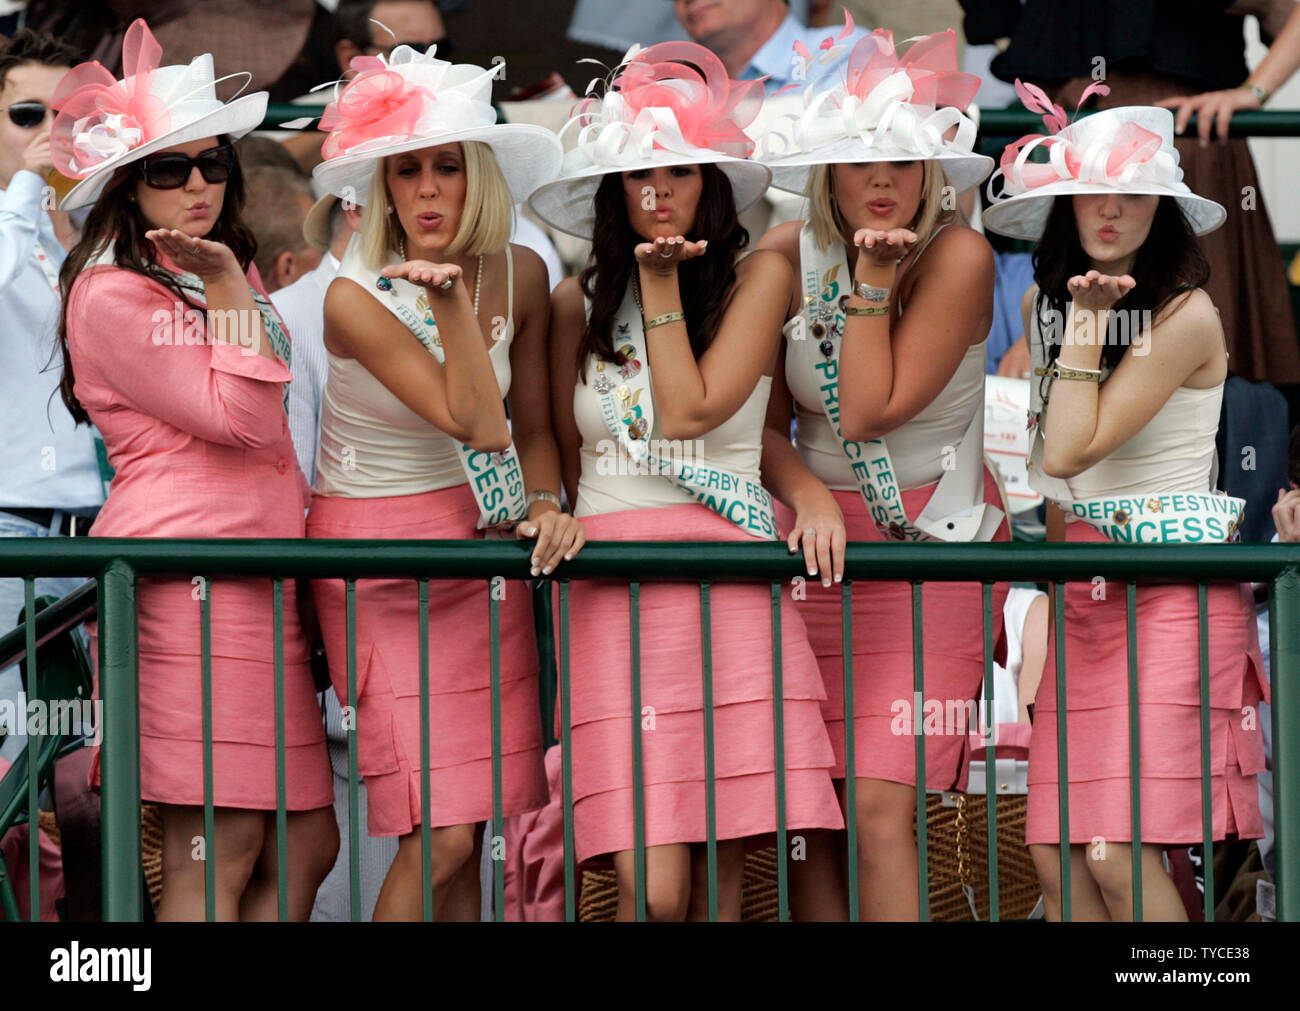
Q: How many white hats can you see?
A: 5